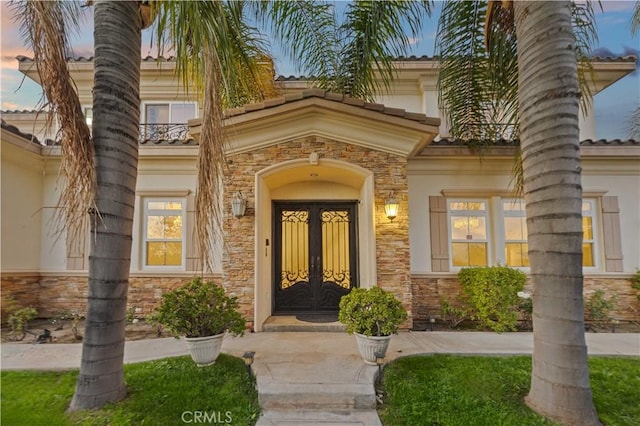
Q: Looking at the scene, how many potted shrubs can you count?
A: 2